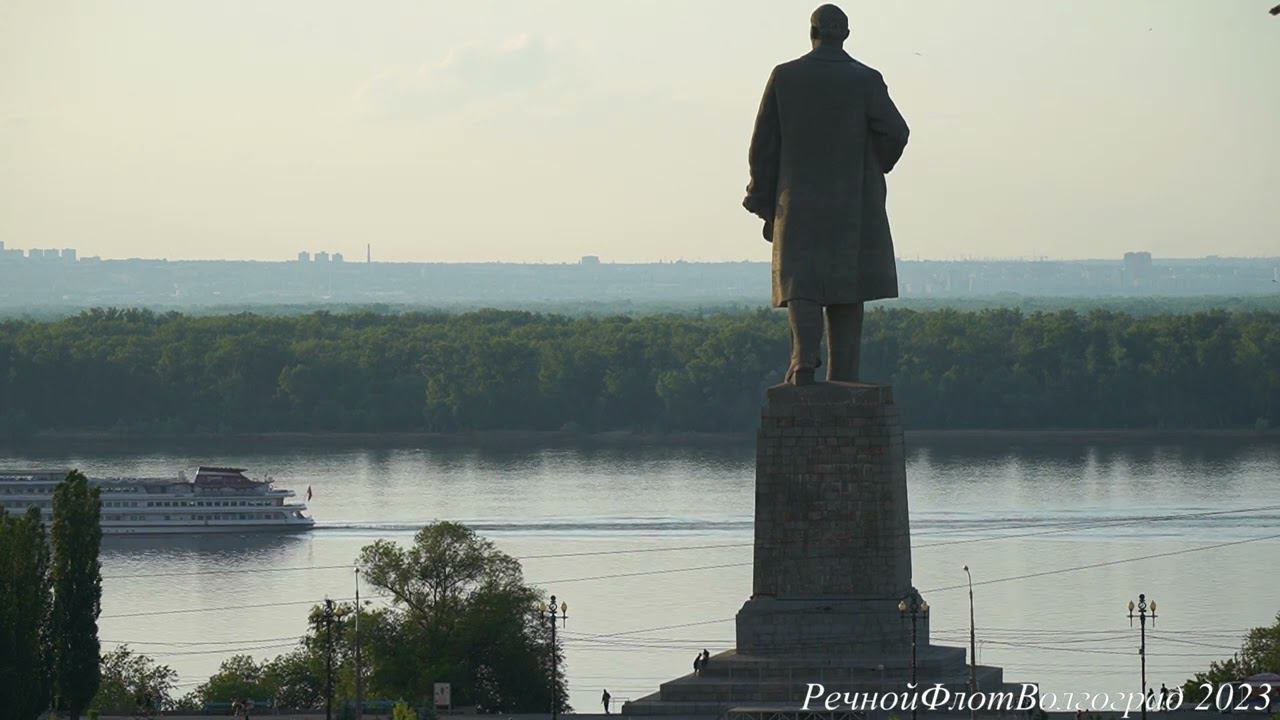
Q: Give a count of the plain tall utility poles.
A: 2